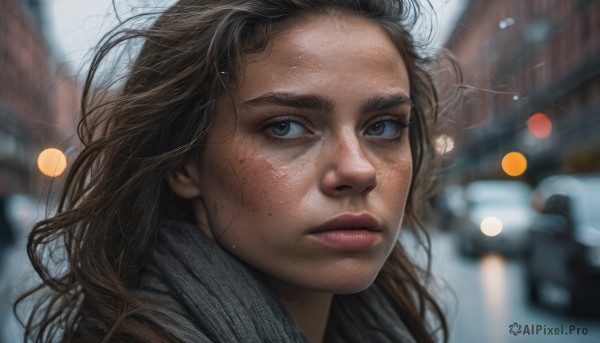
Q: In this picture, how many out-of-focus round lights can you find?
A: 5